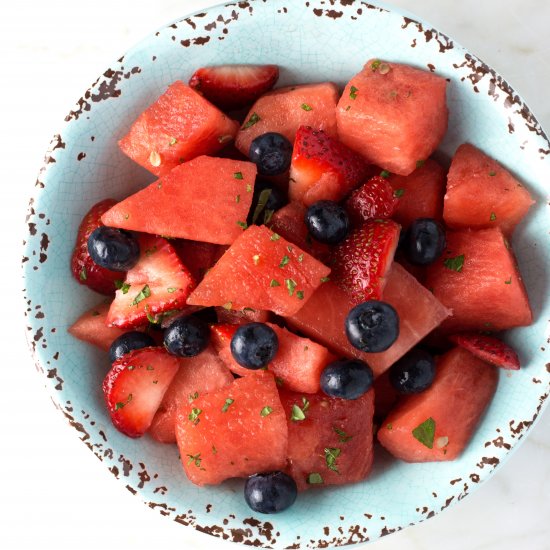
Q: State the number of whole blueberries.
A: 11